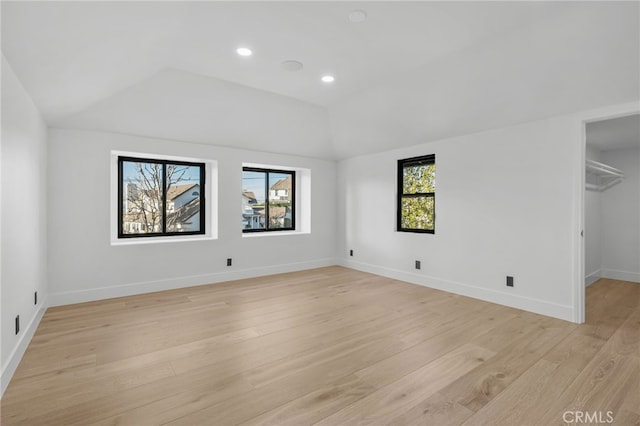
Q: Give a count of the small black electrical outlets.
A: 6